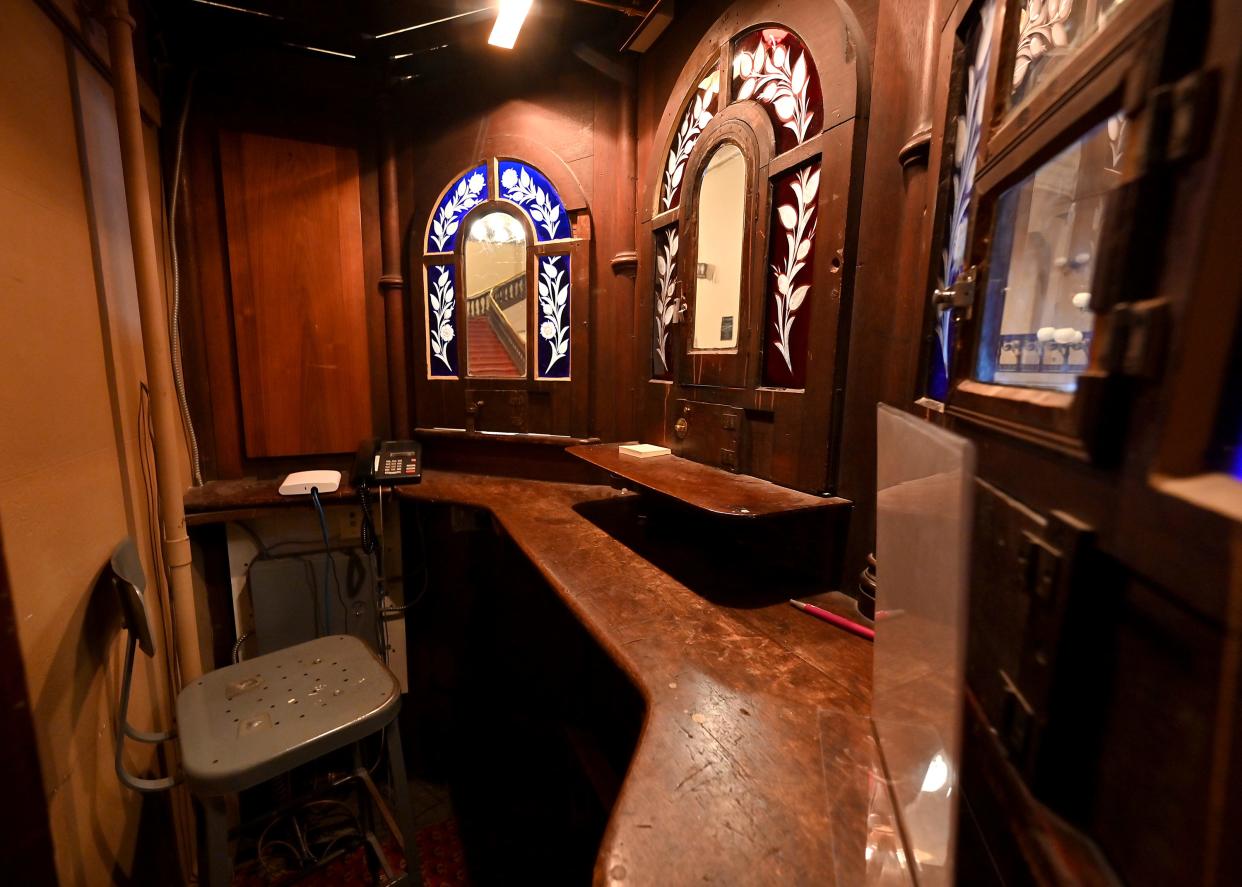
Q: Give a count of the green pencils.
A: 0